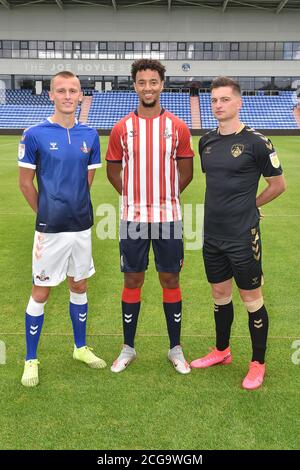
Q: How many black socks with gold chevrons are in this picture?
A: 2